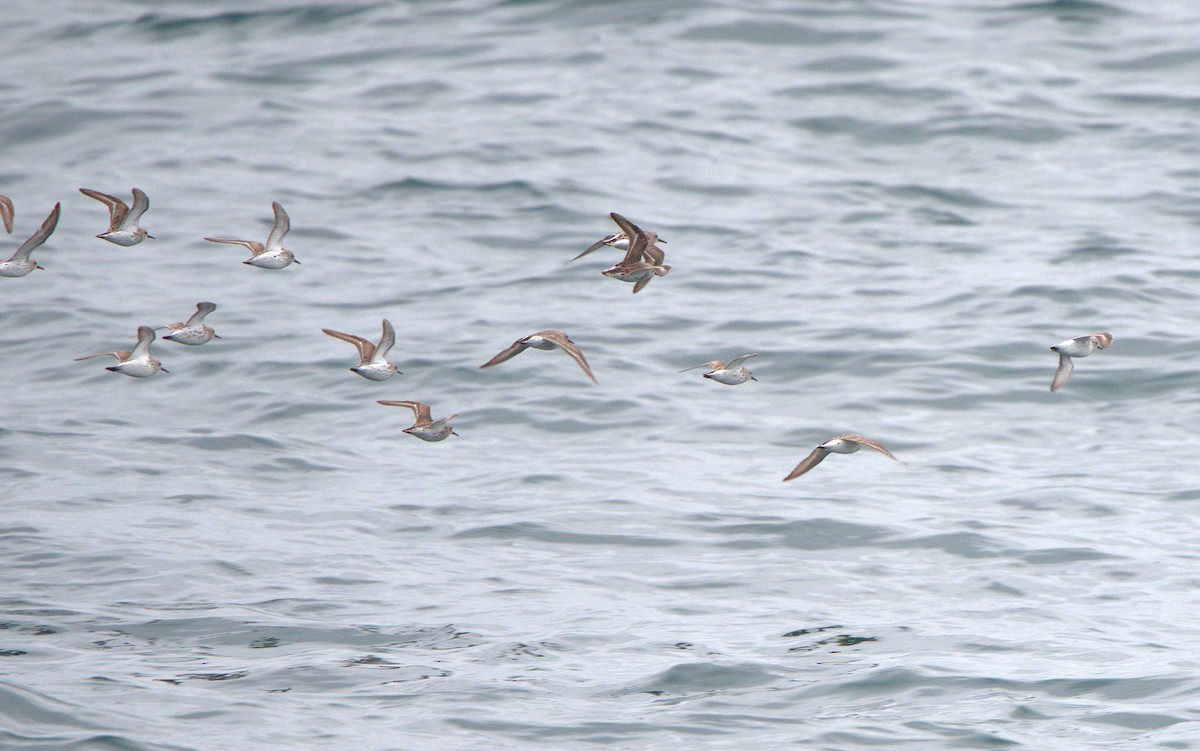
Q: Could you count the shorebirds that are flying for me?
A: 14